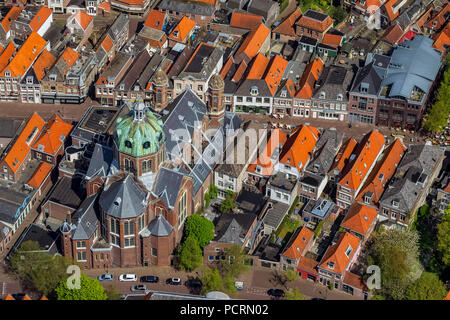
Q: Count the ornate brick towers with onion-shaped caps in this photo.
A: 2